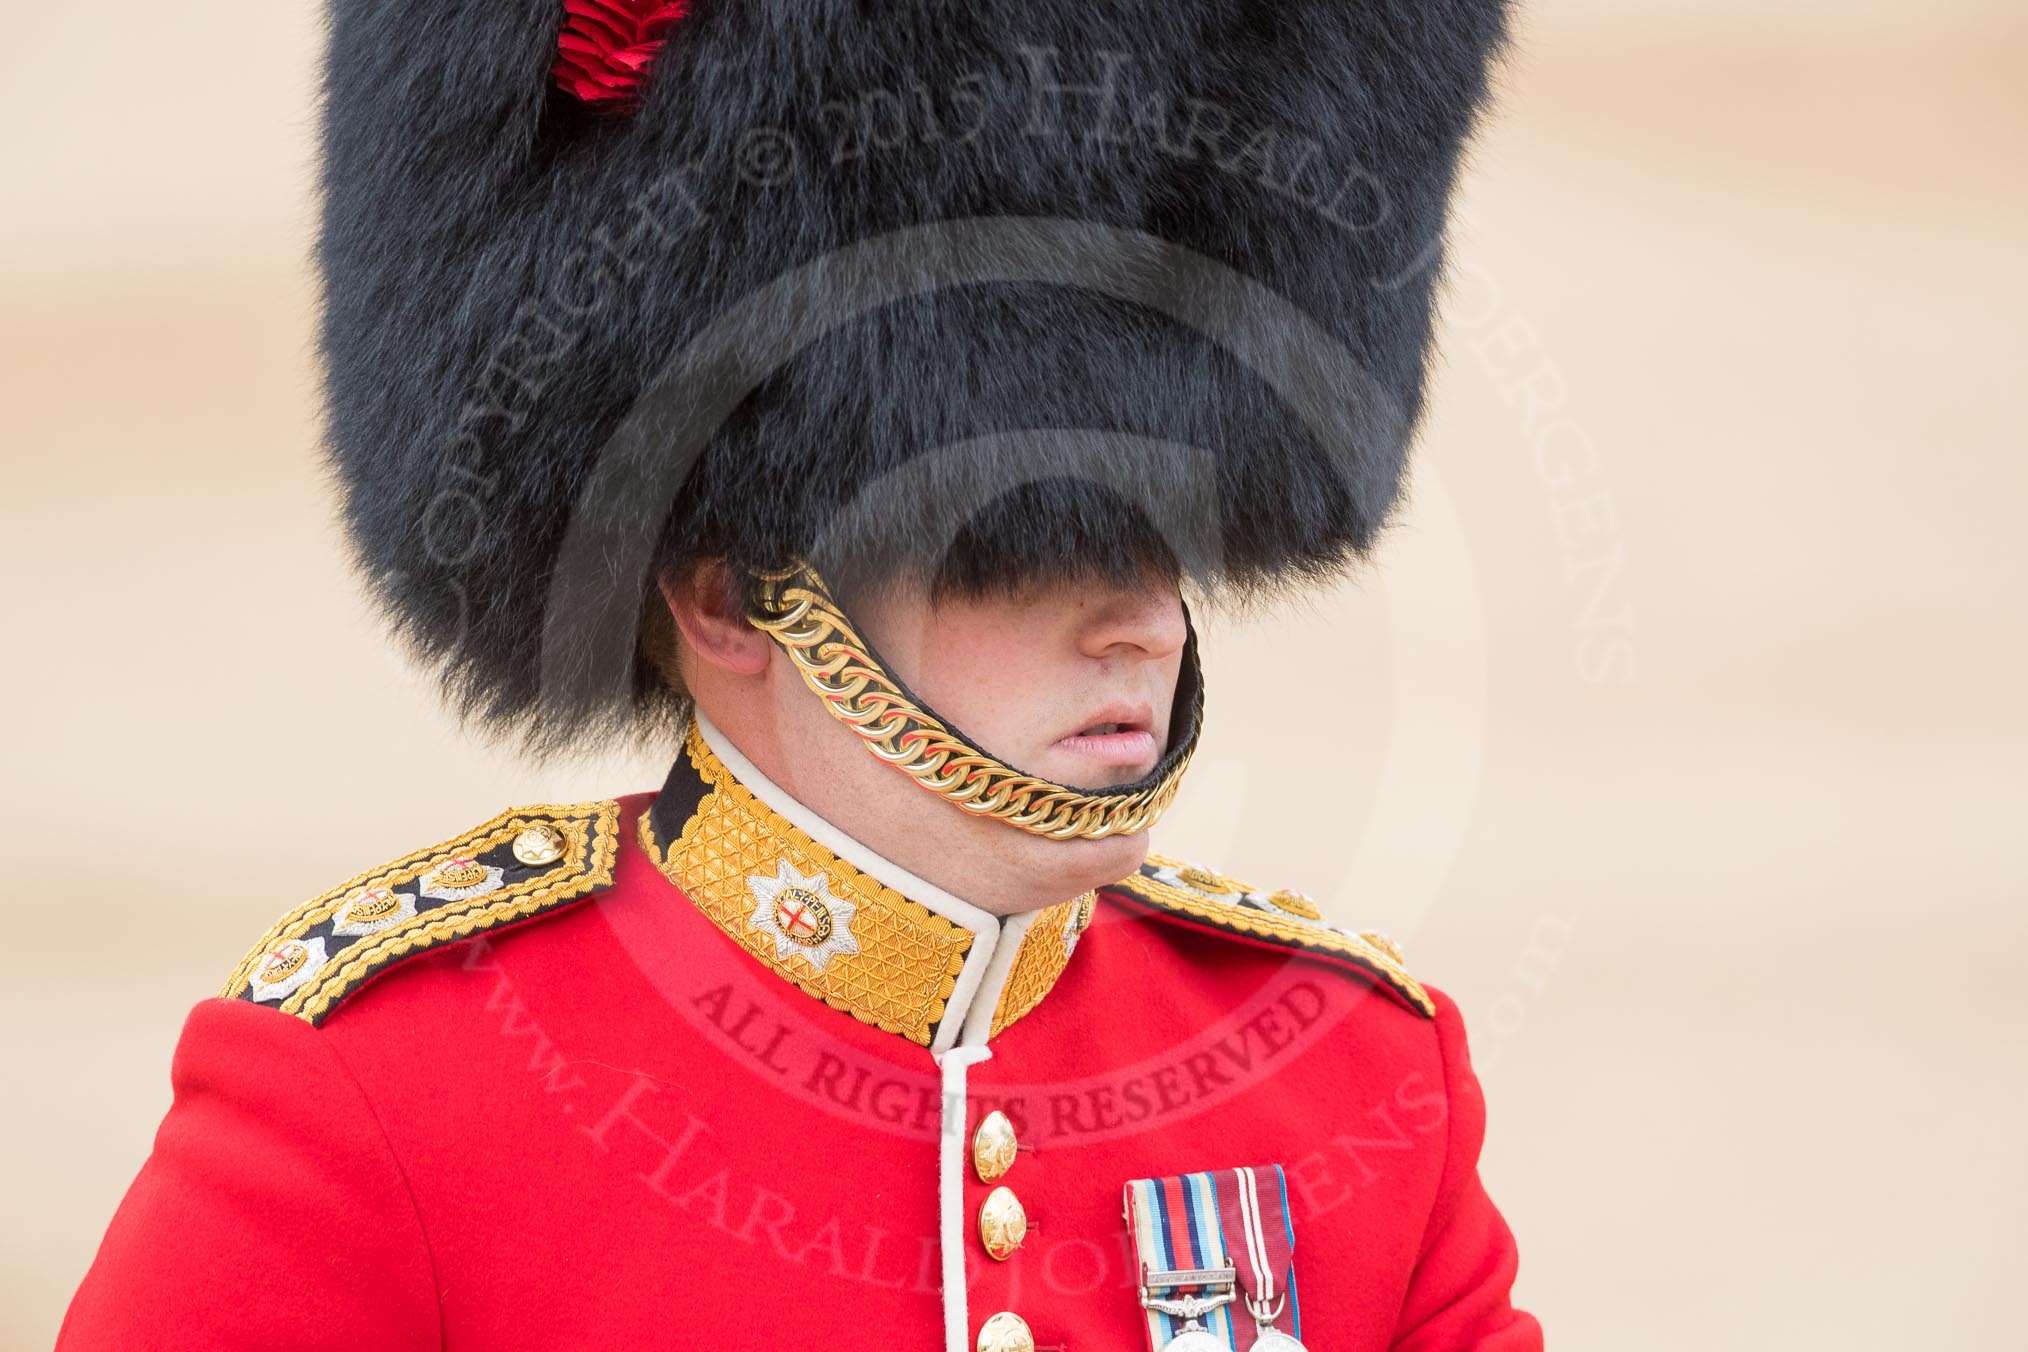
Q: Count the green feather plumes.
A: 0